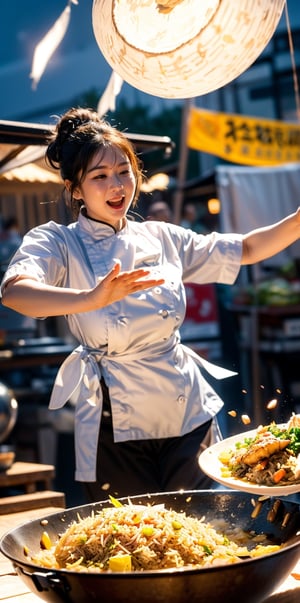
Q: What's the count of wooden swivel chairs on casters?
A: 0